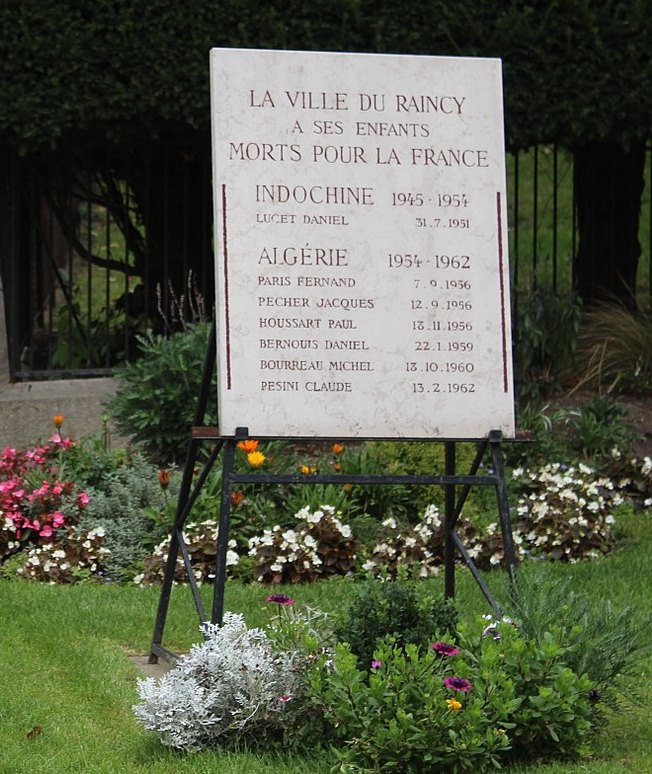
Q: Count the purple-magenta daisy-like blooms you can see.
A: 3